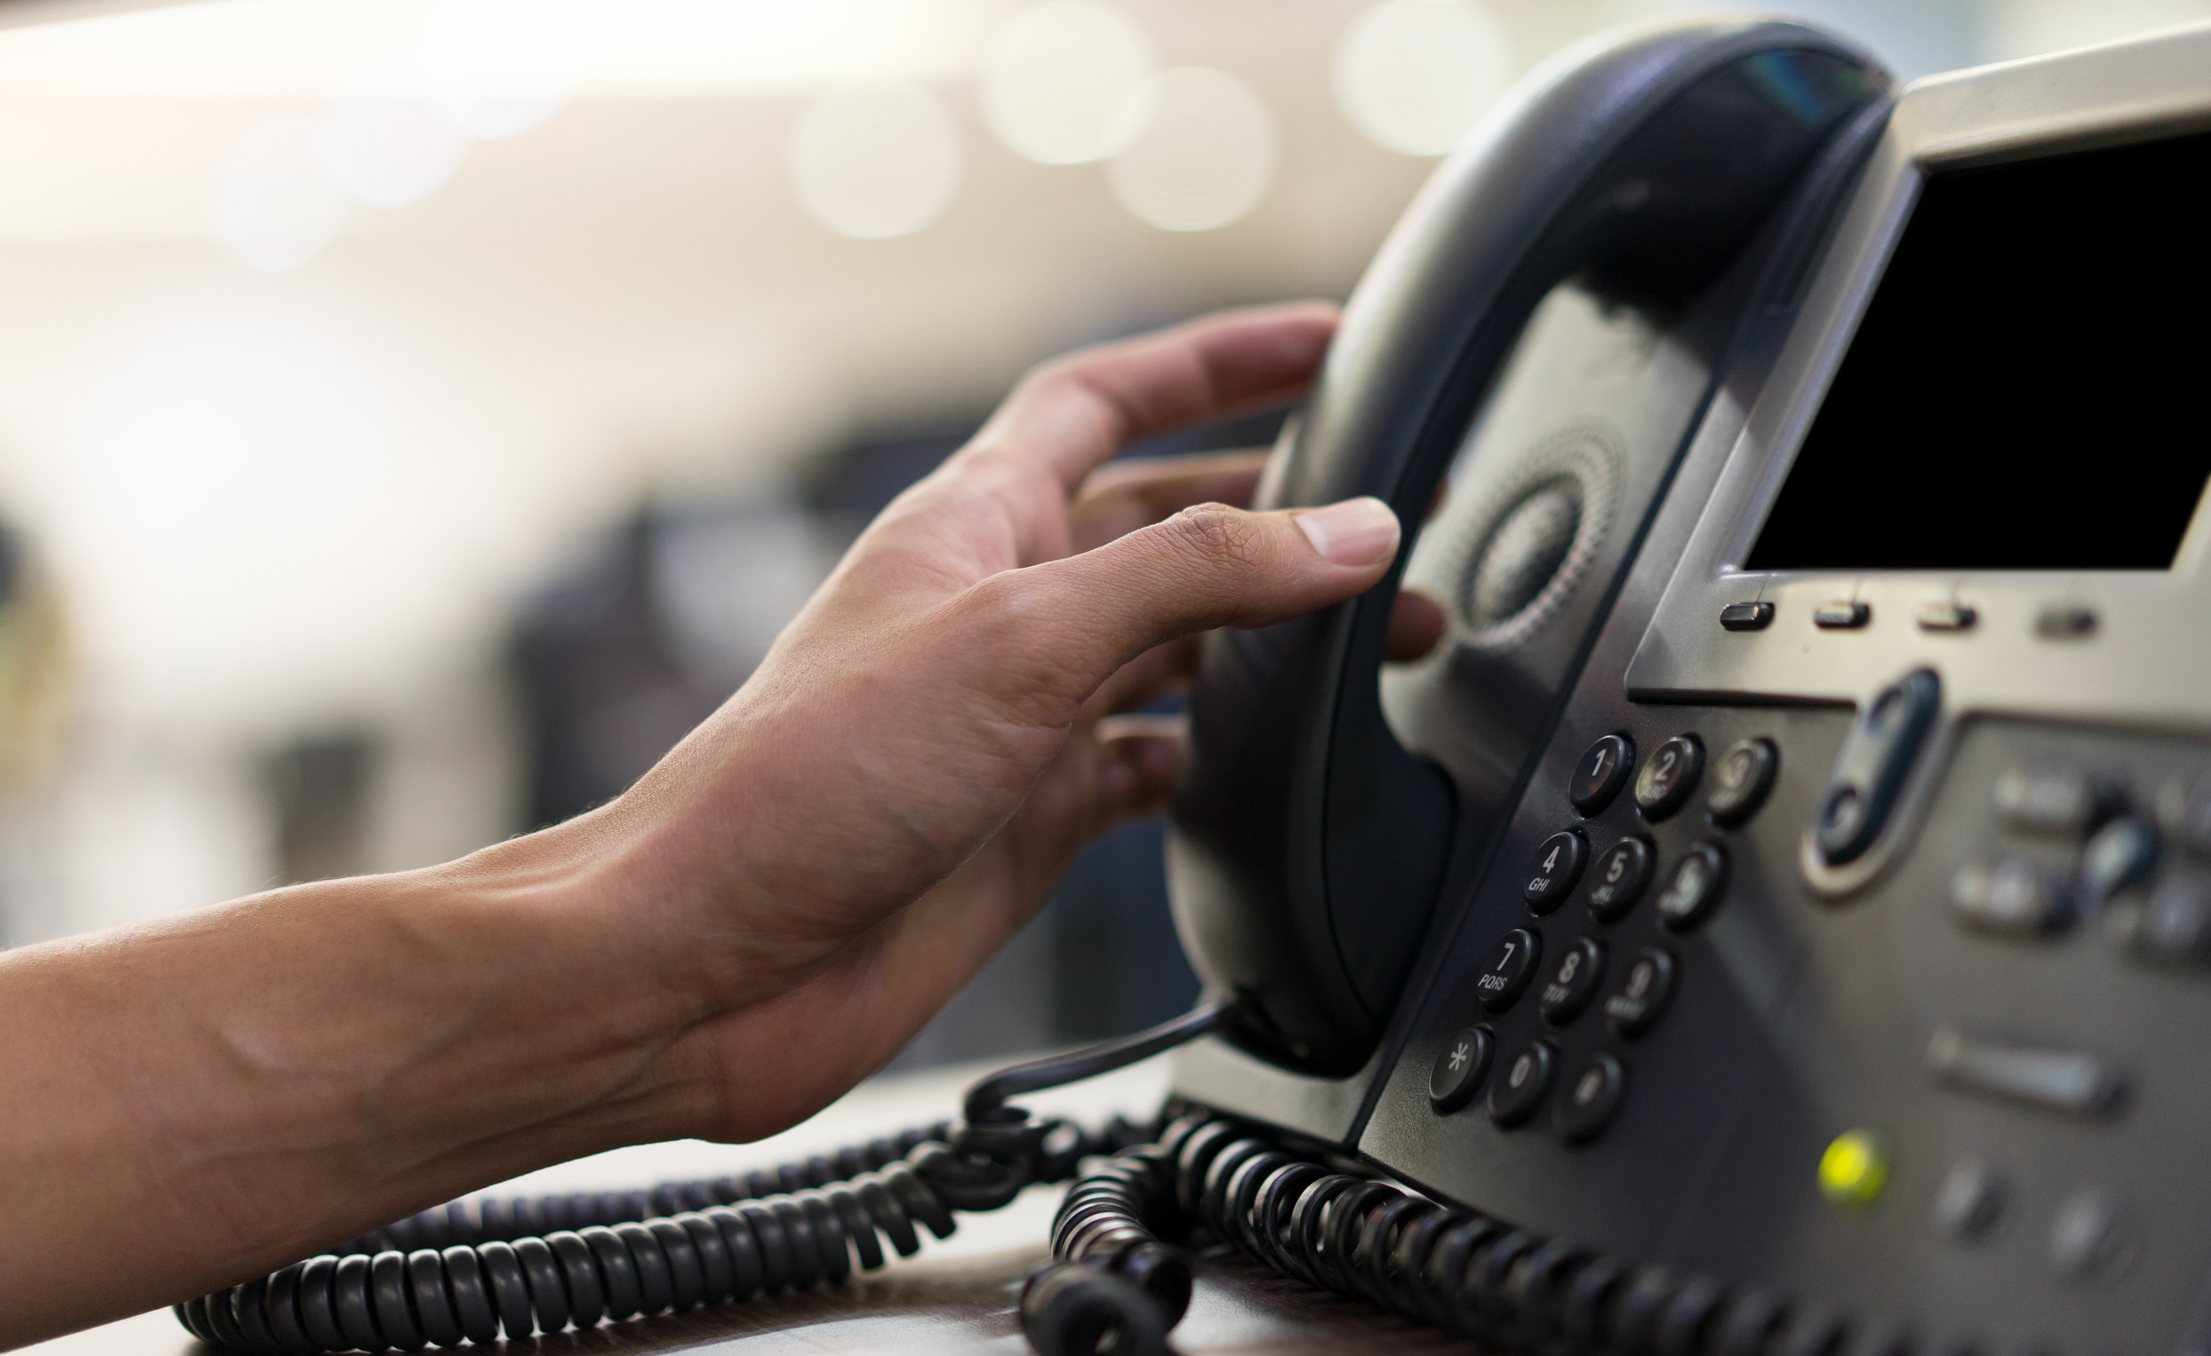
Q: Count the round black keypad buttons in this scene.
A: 12